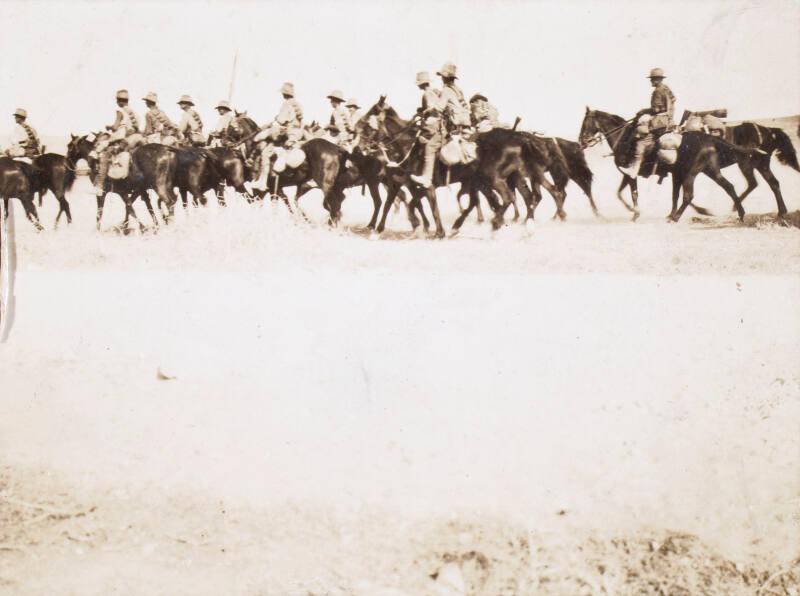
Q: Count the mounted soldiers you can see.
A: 12